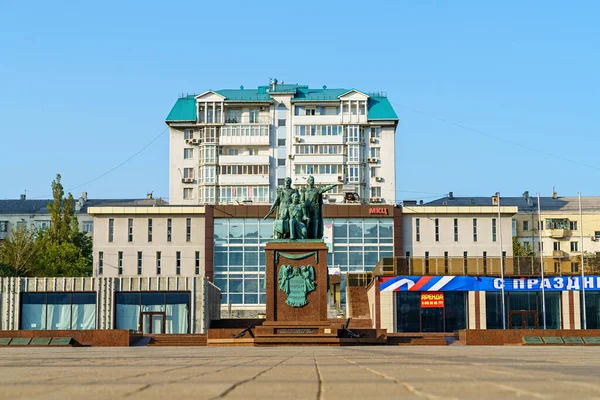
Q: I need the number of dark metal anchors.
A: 2